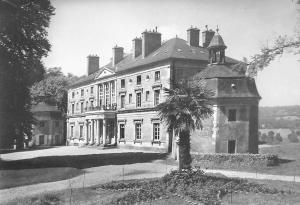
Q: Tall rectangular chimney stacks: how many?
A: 6